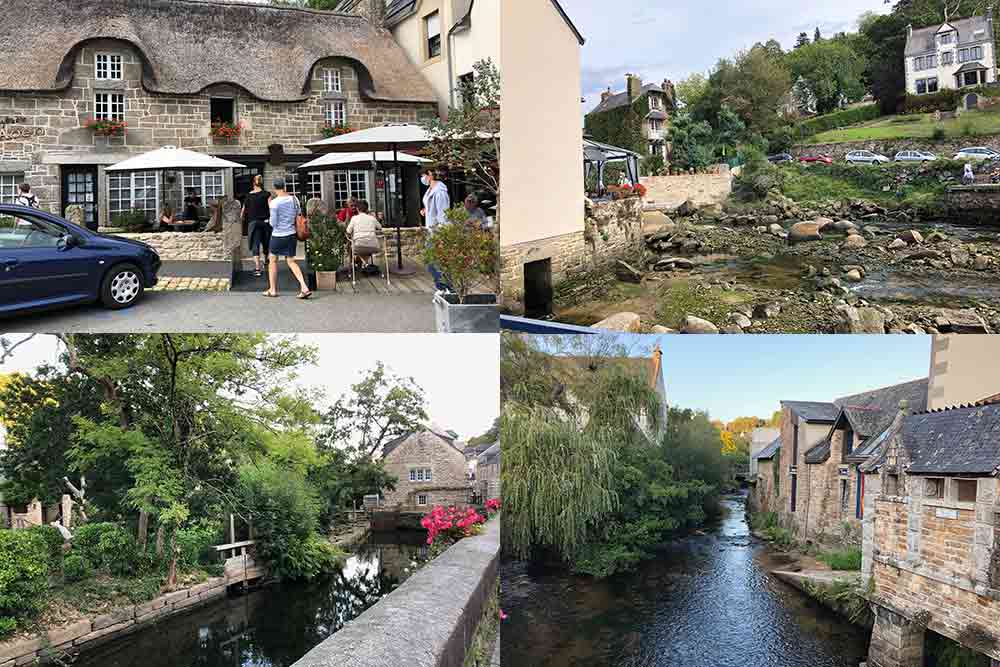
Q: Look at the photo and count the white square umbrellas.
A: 3